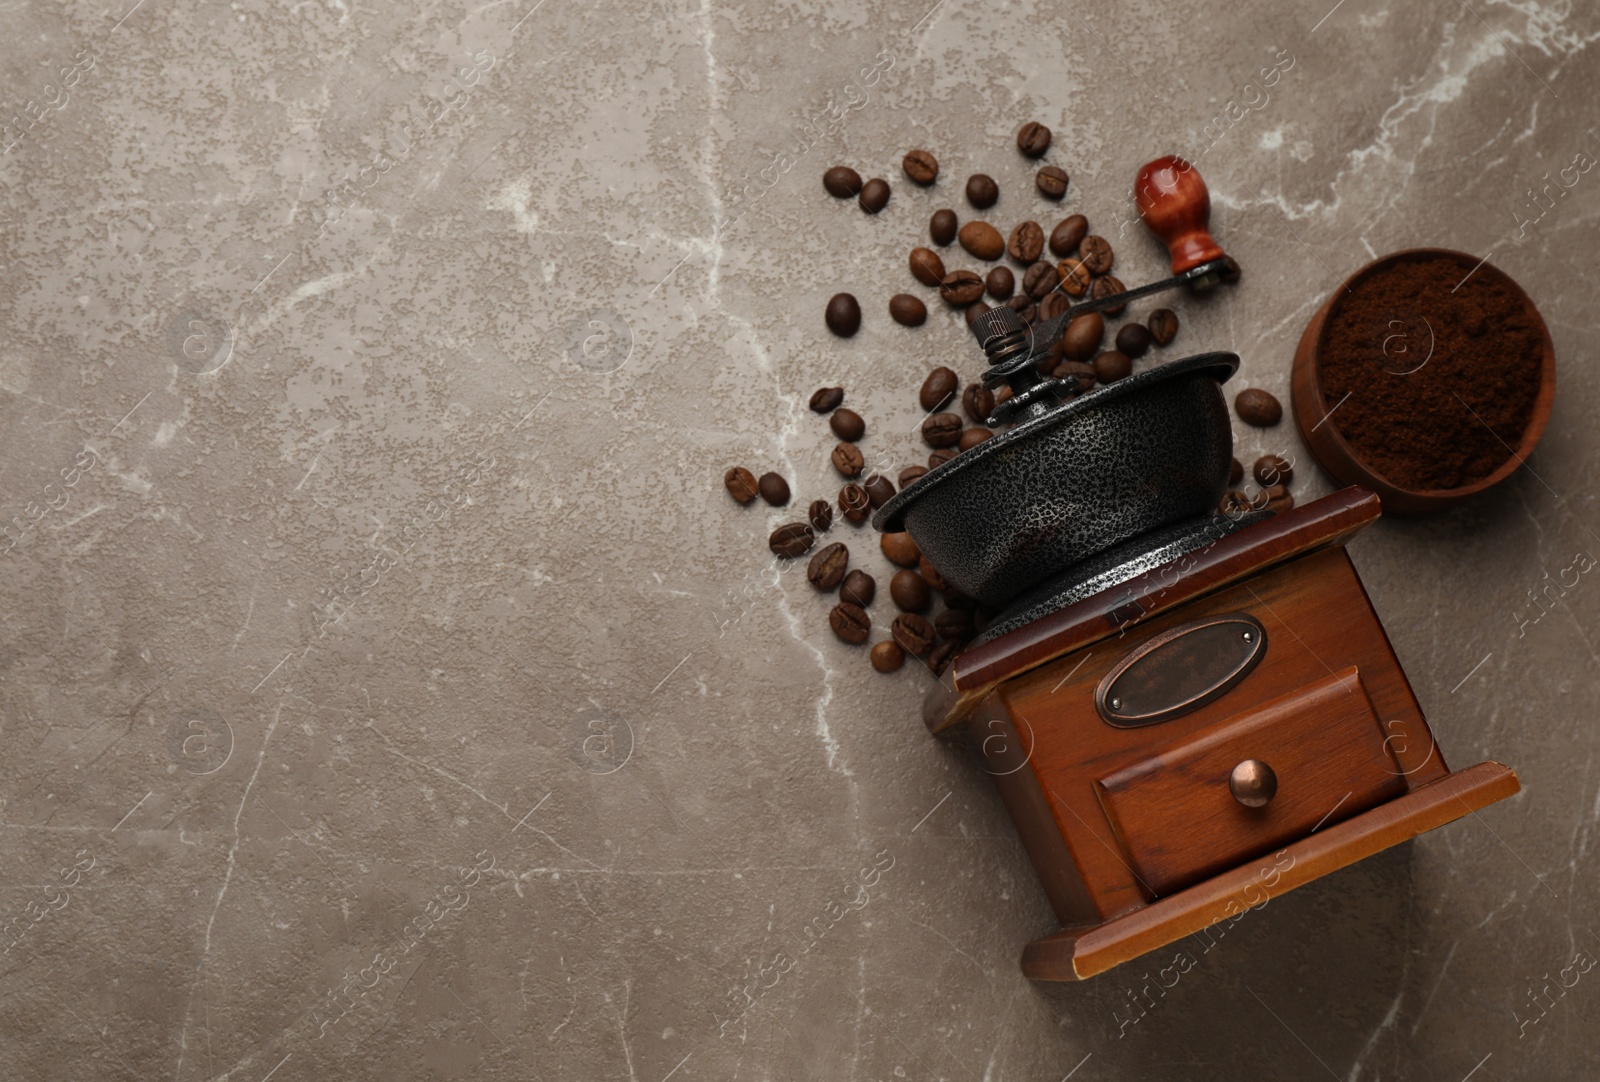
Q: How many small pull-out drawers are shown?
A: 1